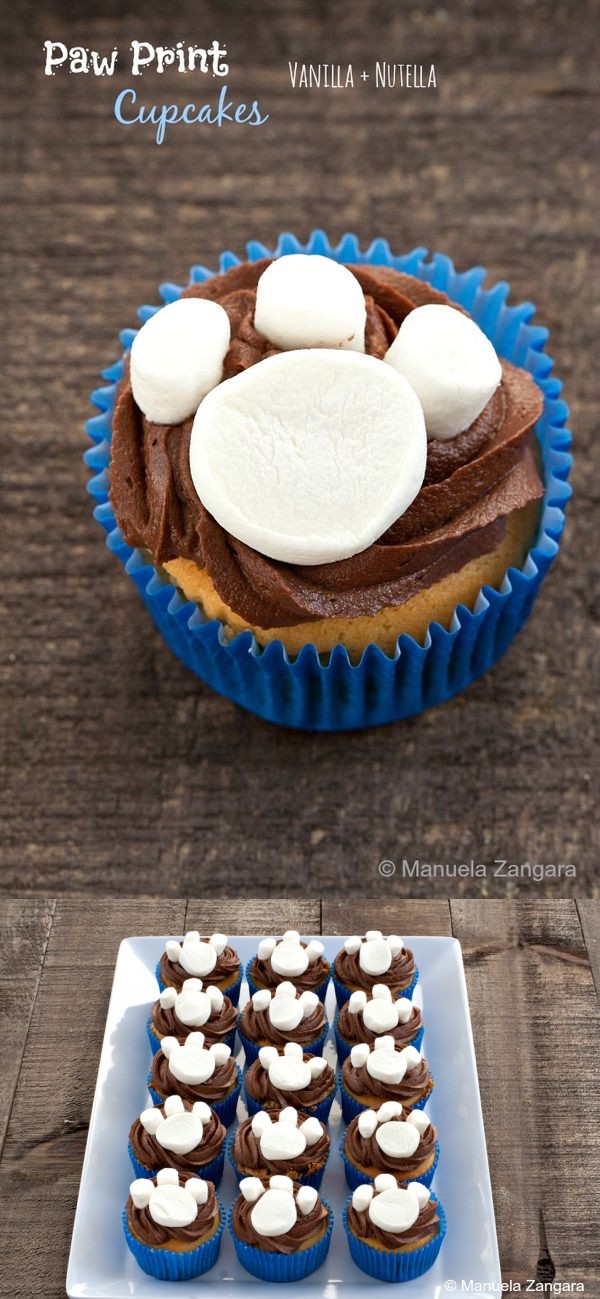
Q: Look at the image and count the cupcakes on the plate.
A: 15